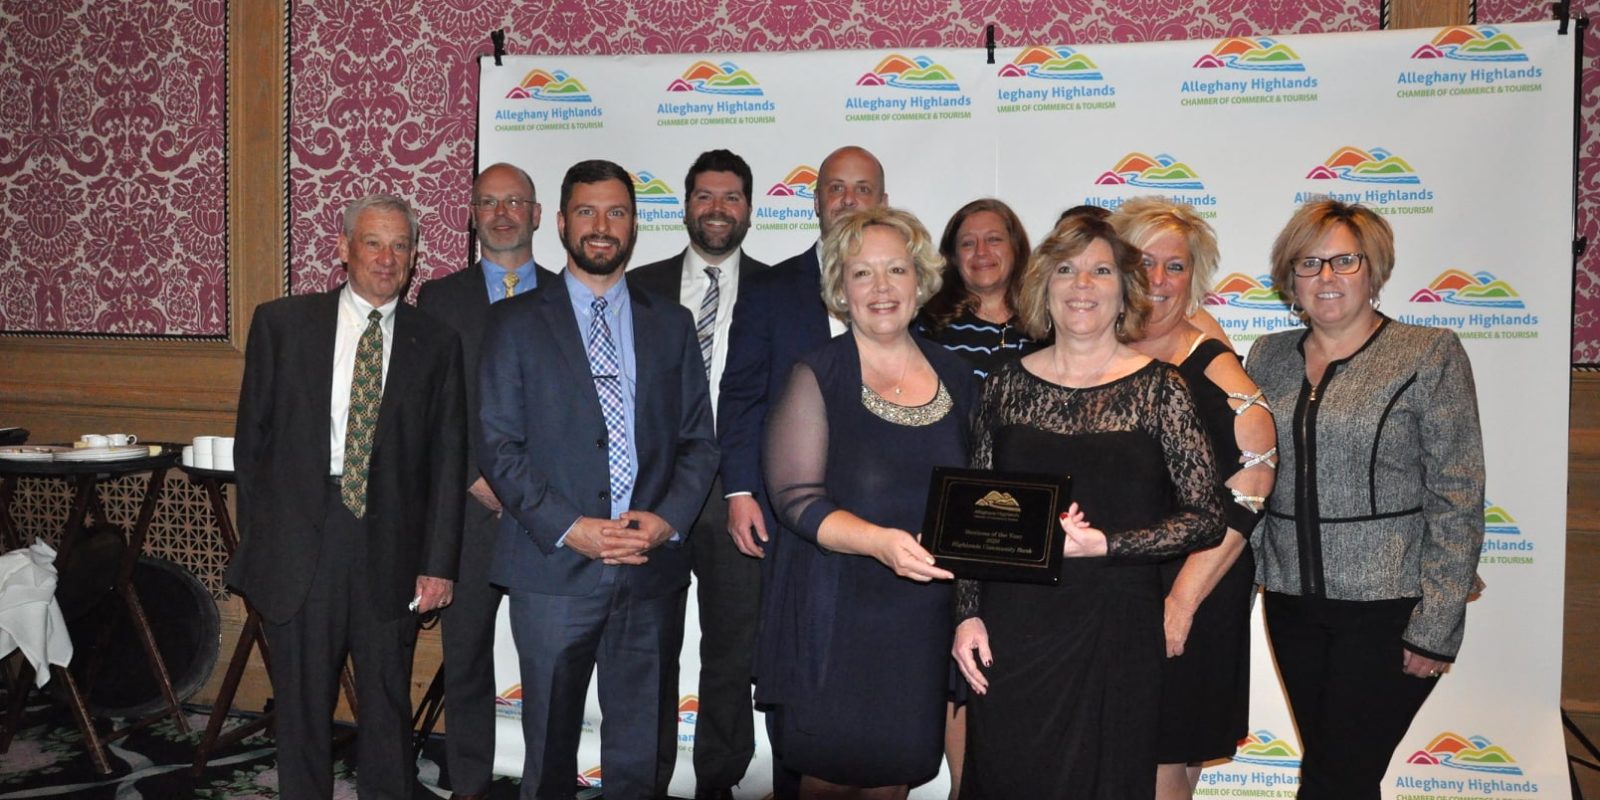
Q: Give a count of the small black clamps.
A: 3